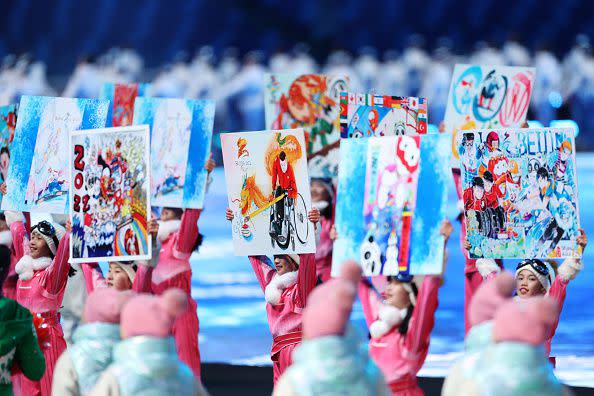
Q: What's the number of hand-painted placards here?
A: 11